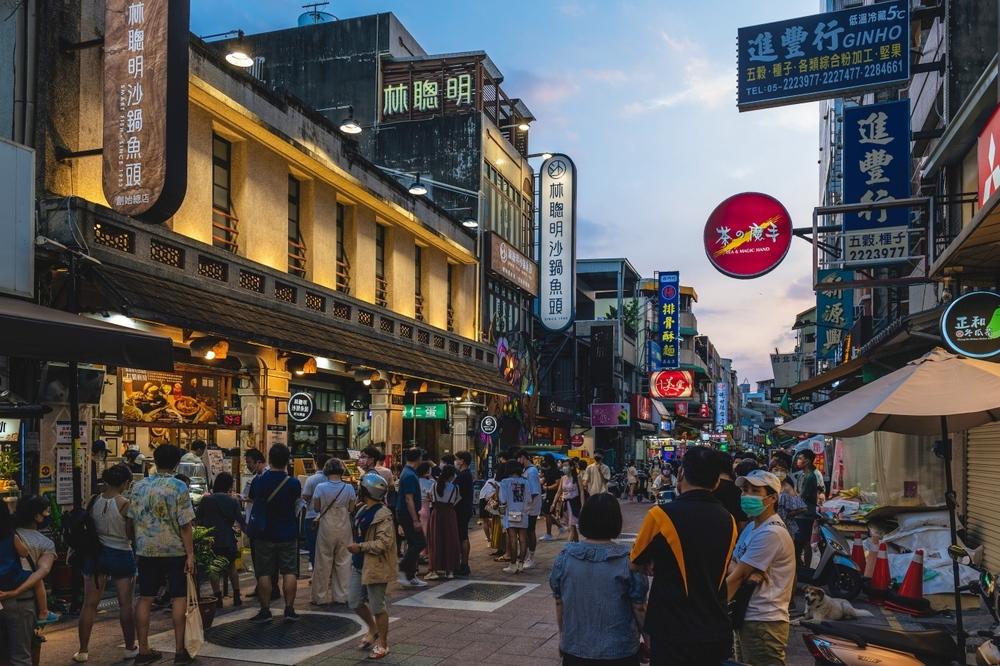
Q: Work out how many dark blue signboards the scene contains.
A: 3